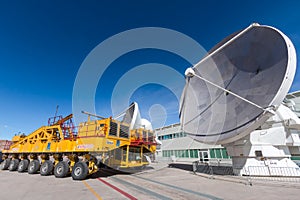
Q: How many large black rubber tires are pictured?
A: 7